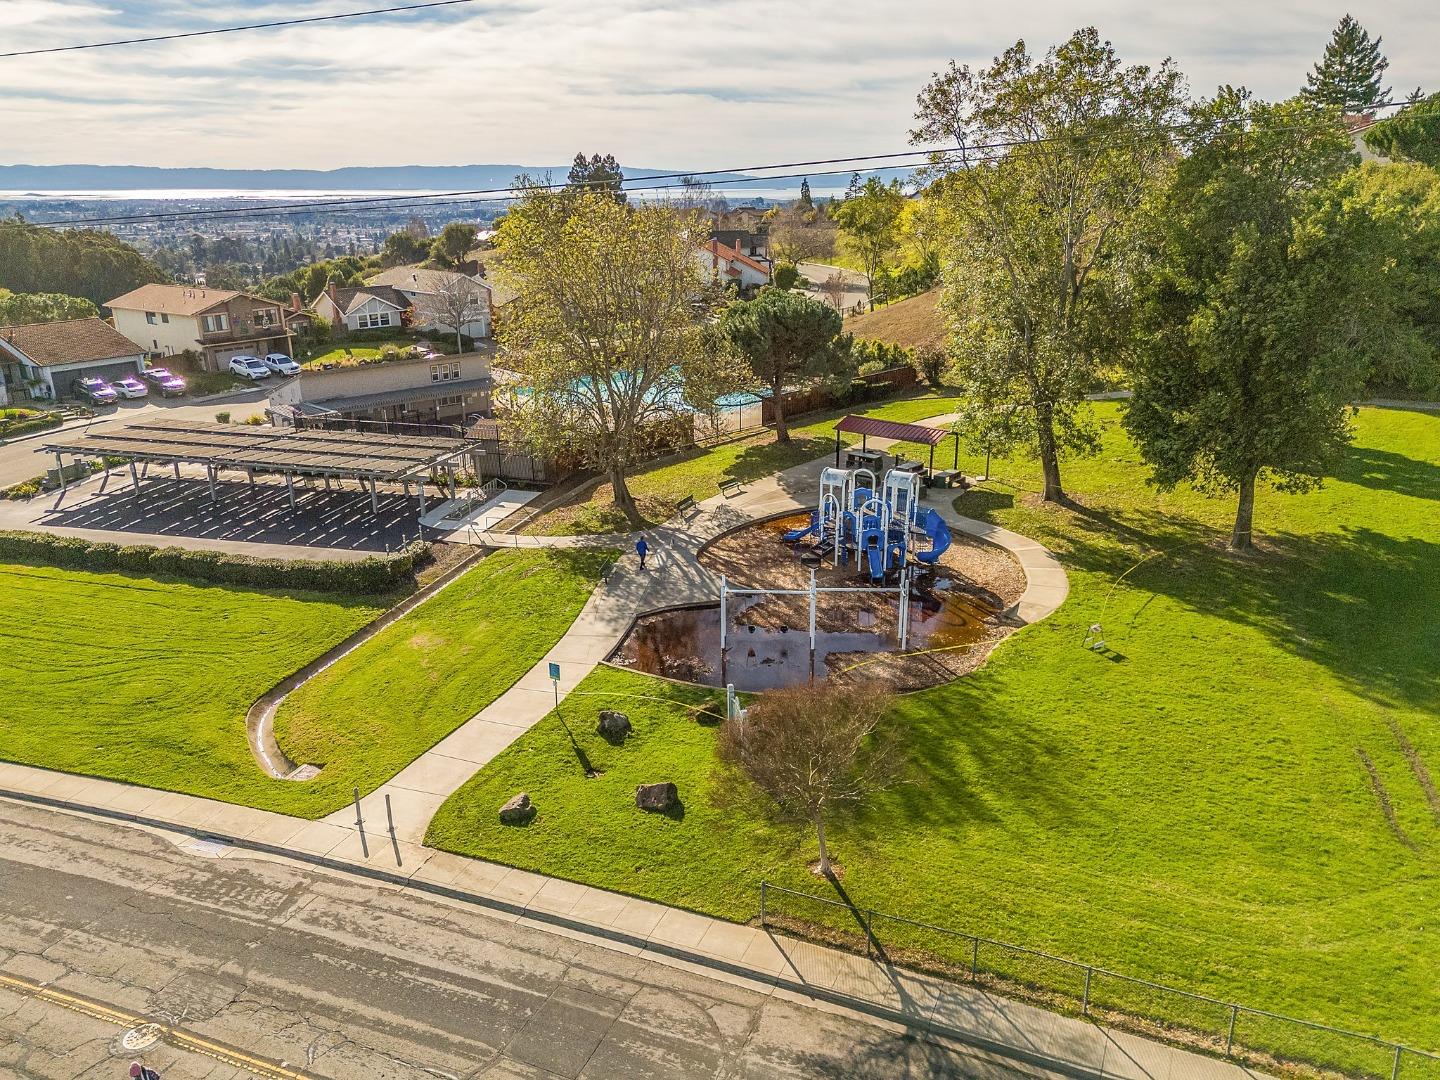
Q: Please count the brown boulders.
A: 3